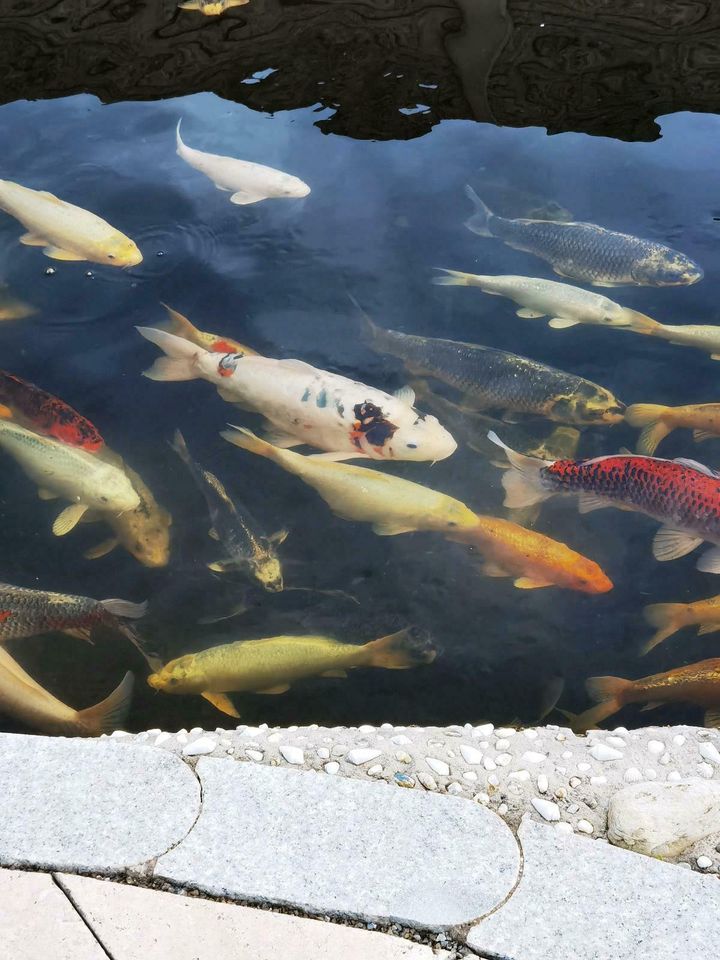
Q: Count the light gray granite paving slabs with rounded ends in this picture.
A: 3